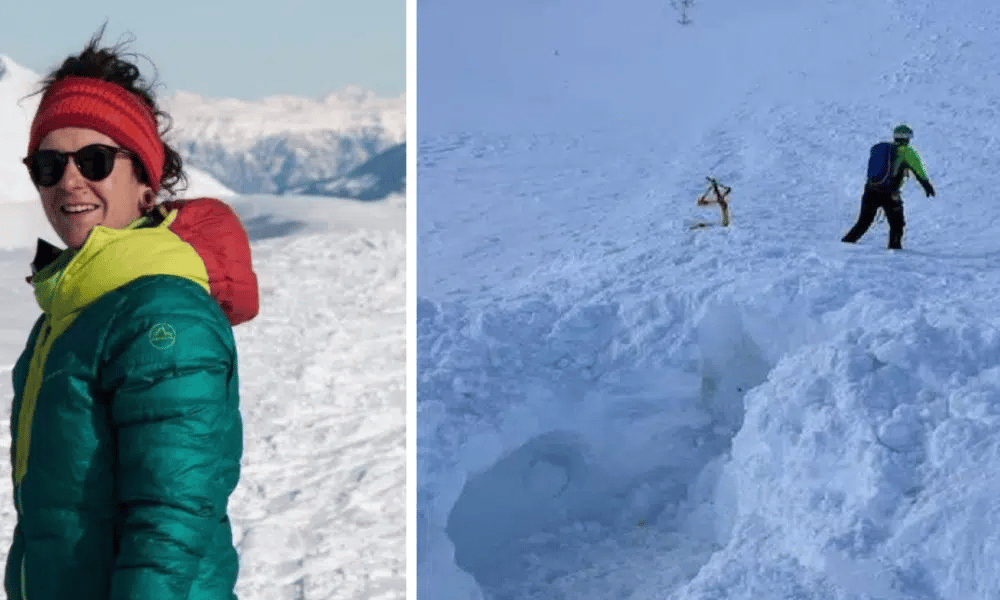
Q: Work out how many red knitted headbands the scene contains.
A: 1